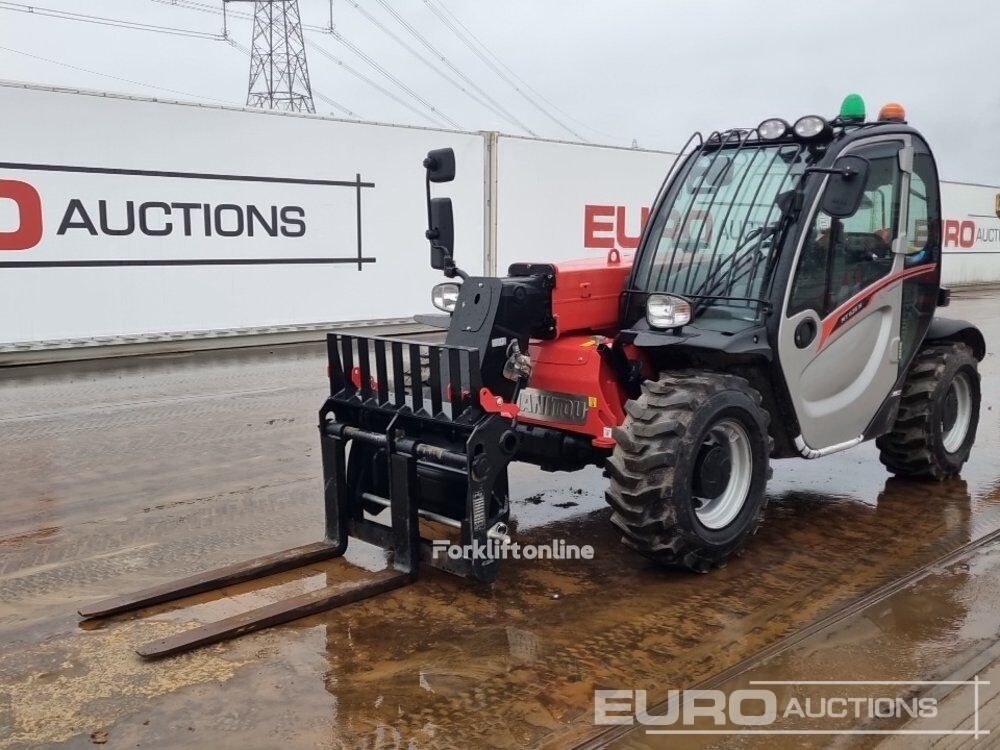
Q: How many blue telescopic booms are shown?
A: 0